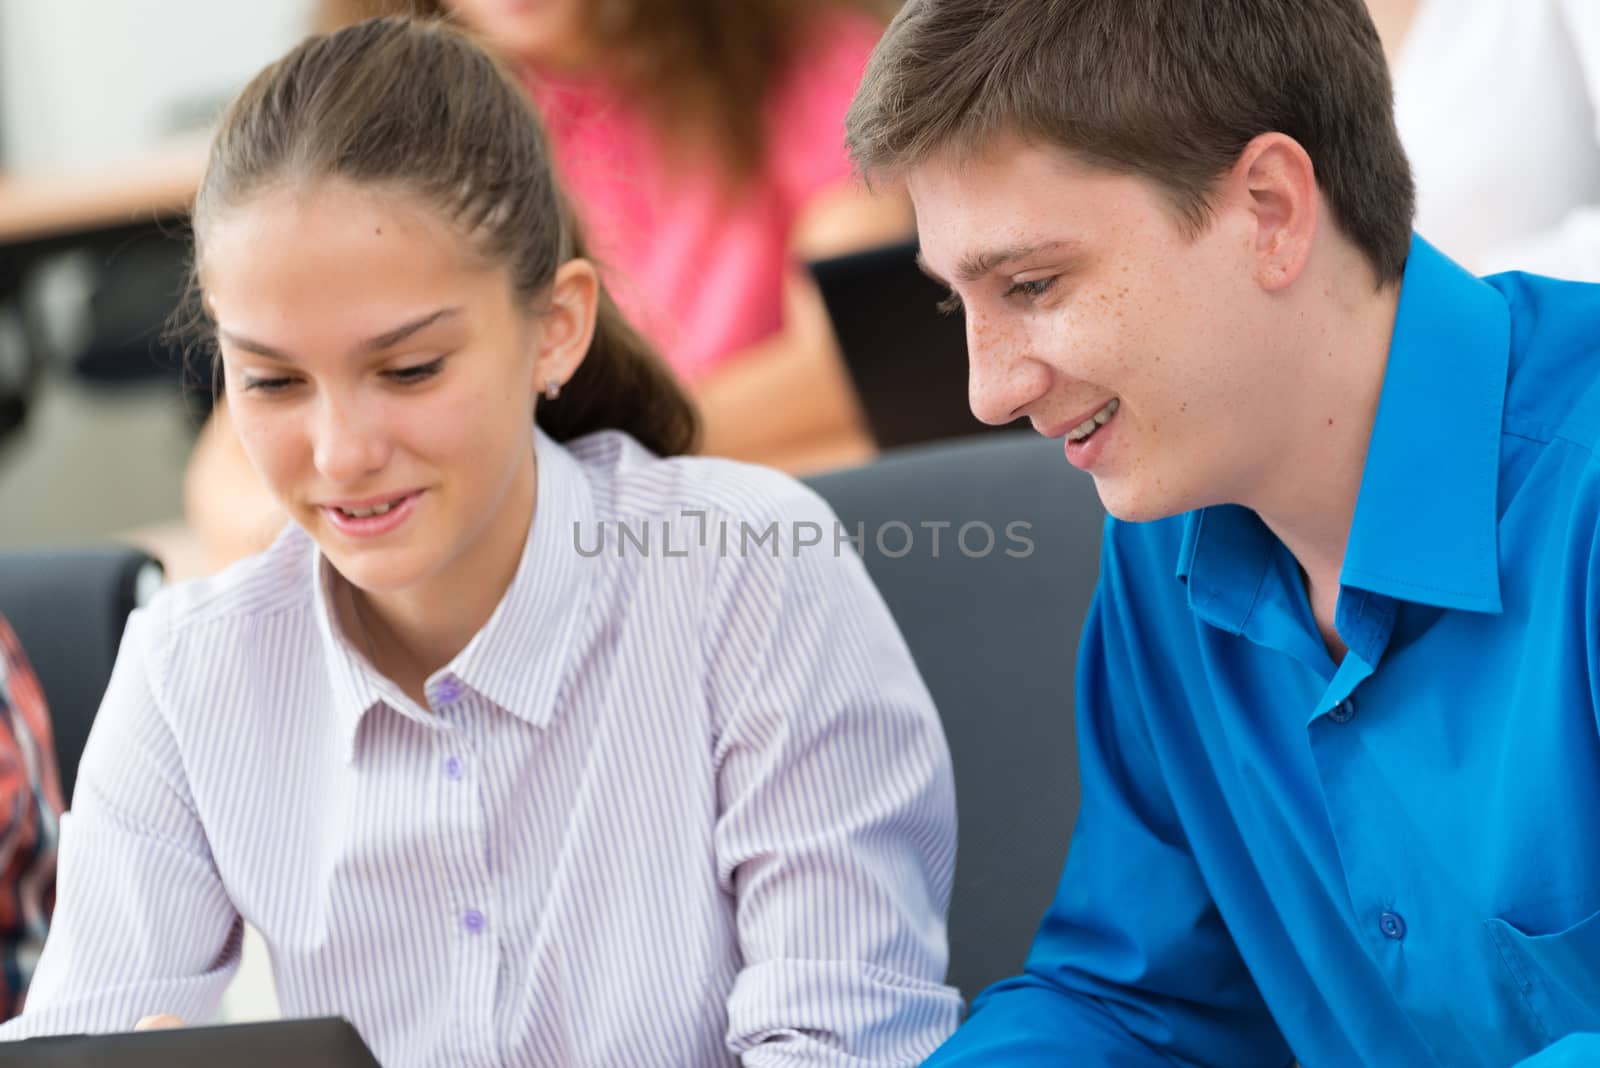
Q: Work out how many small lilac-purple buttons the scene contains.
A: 3